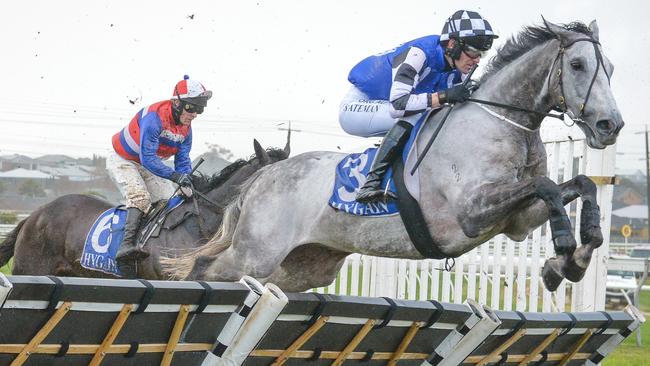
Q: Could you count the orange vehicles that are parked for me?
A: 0